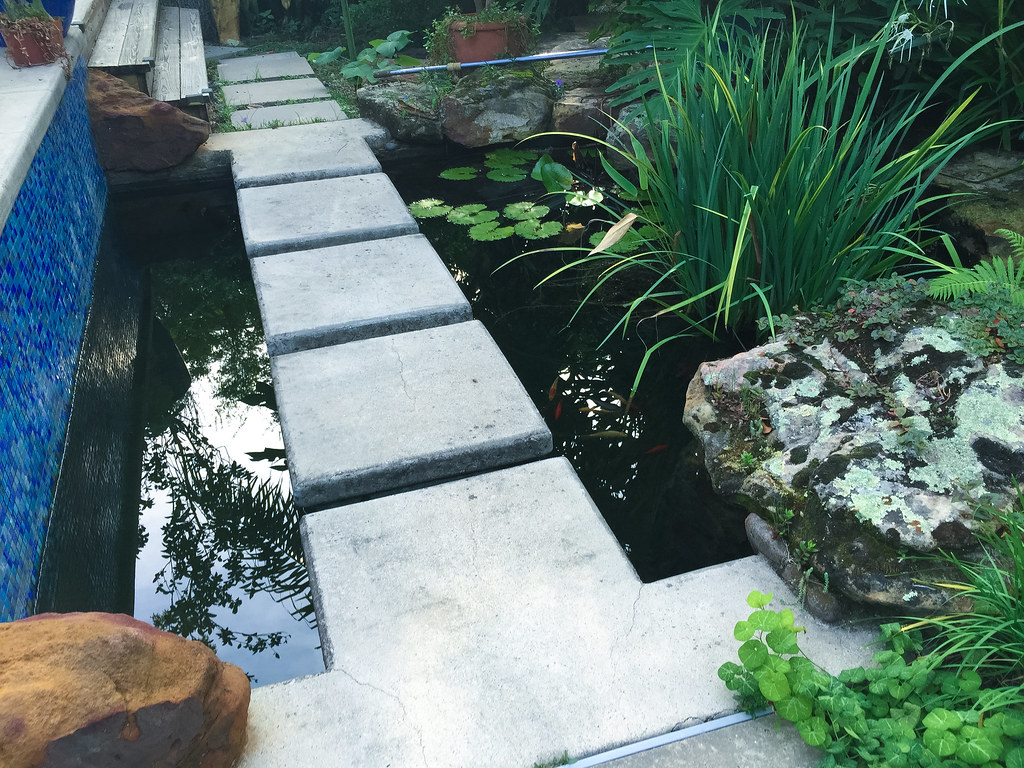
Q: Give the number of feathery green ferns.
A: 1